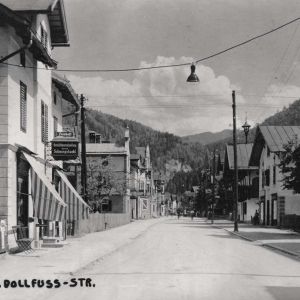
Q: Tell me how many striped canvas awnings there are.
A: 2